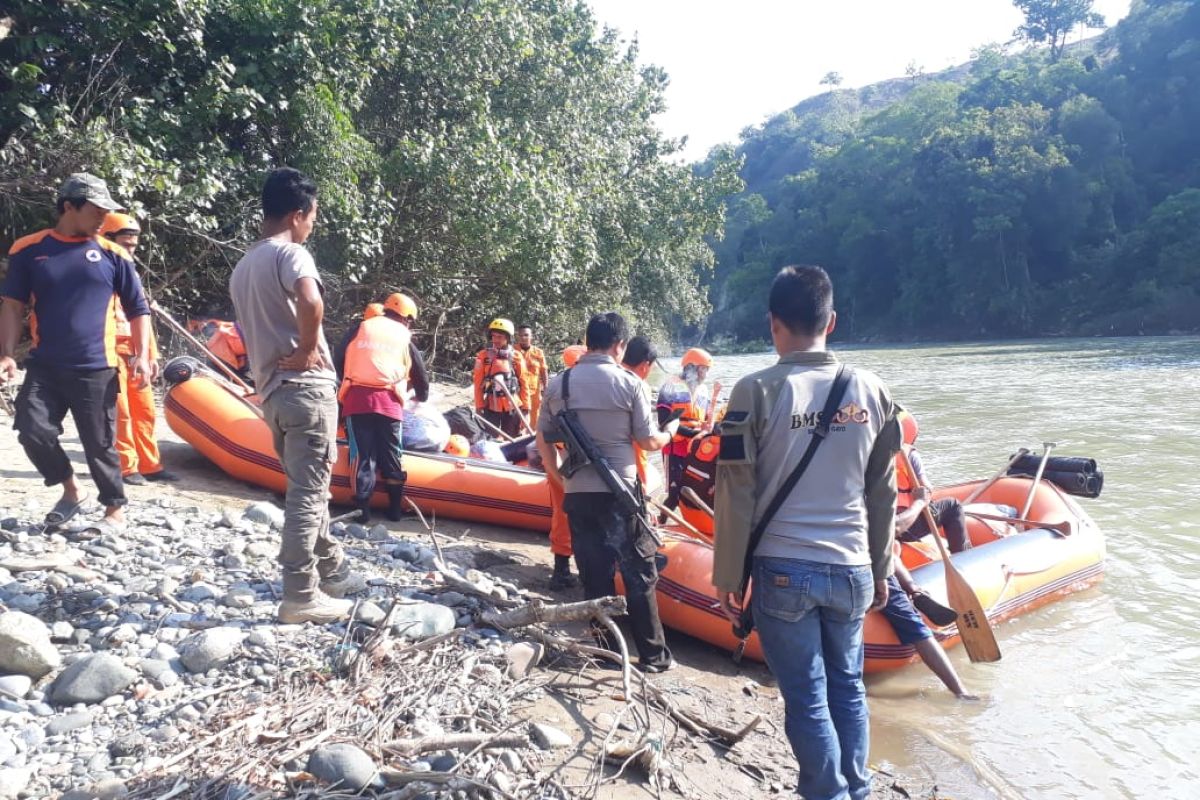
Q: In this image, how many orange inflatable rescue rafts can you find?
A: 2